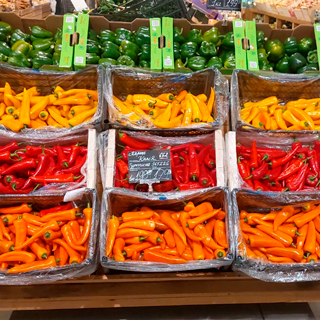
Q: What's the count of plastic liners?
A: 9